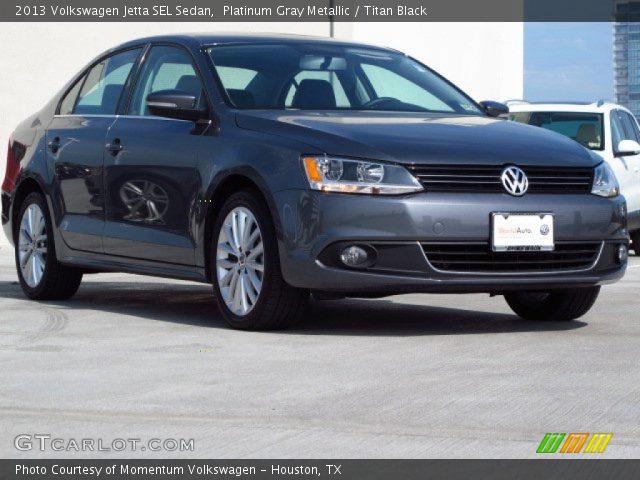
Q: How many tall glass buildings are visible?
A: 1